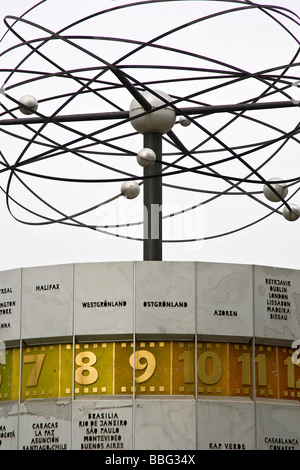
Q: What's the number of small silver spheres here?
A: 6